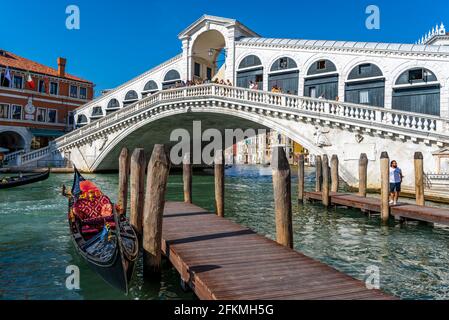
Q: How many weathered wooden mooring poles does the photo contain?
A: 13